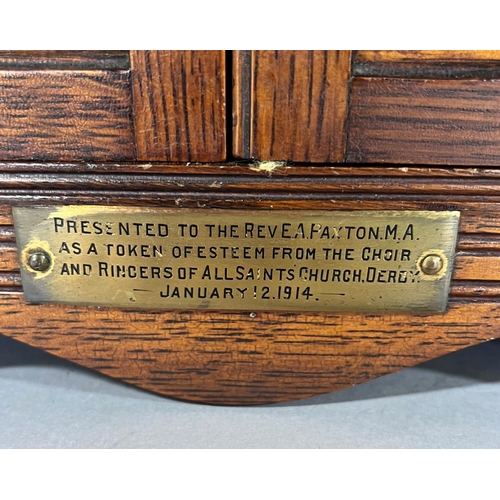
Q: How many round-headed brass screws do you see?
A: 2